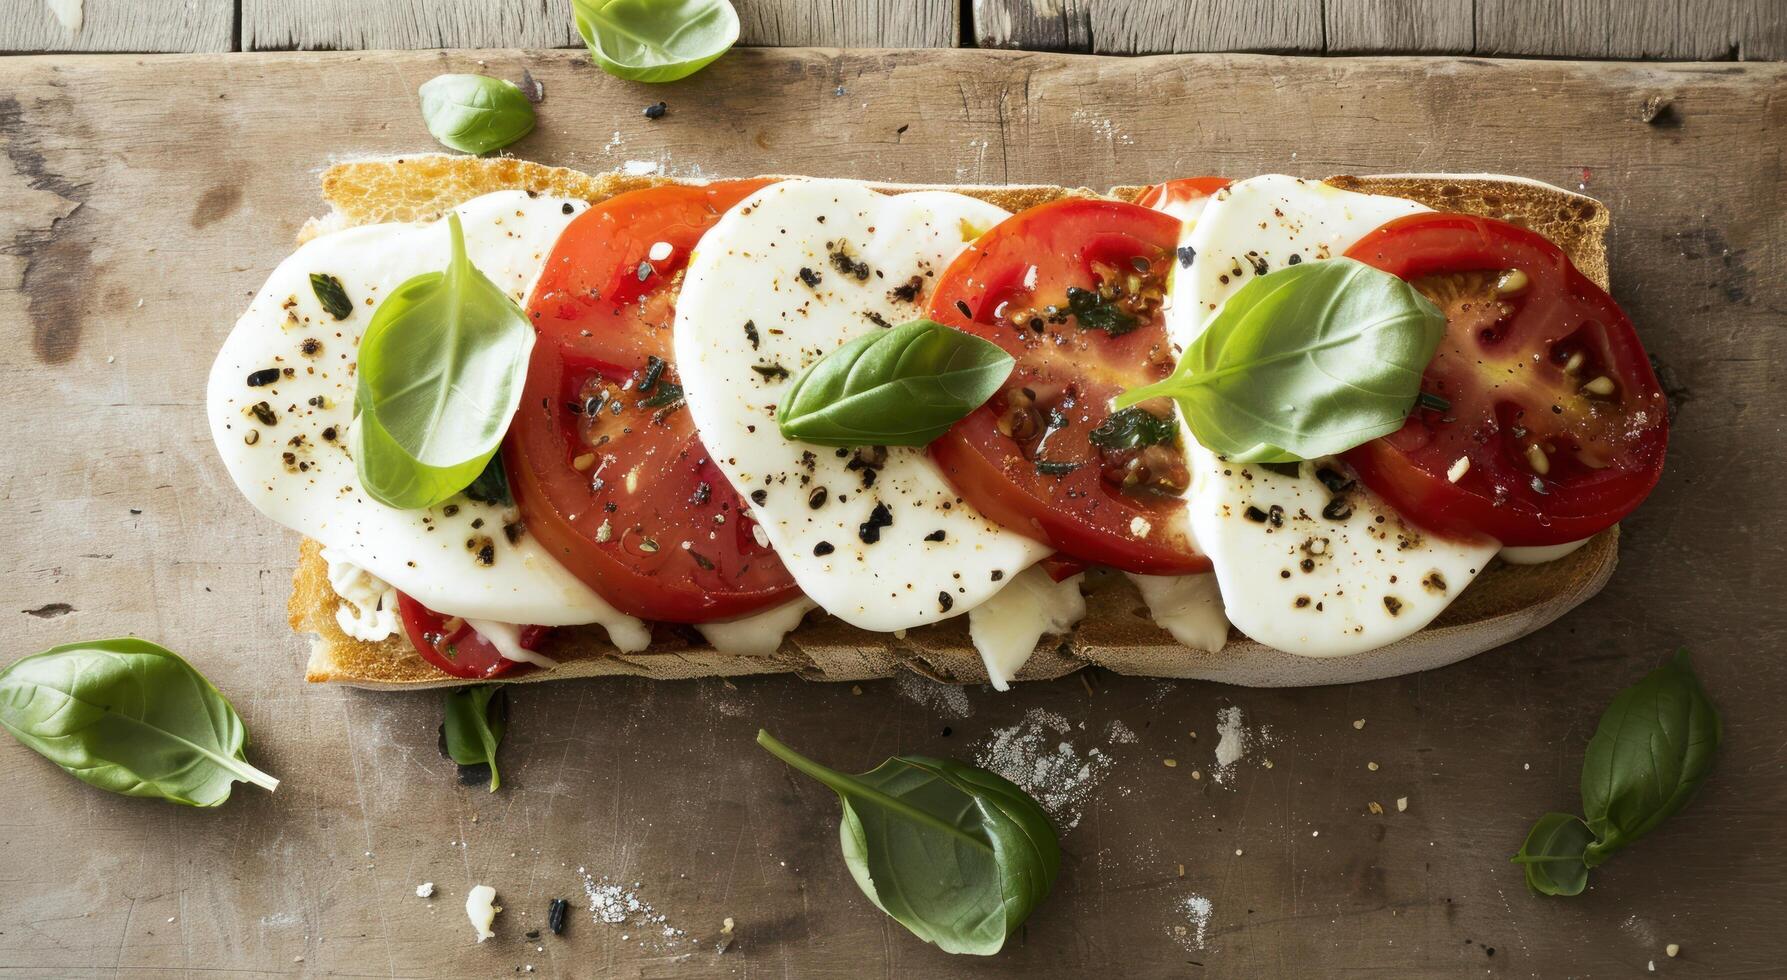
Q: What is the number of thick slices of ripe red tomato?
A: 3